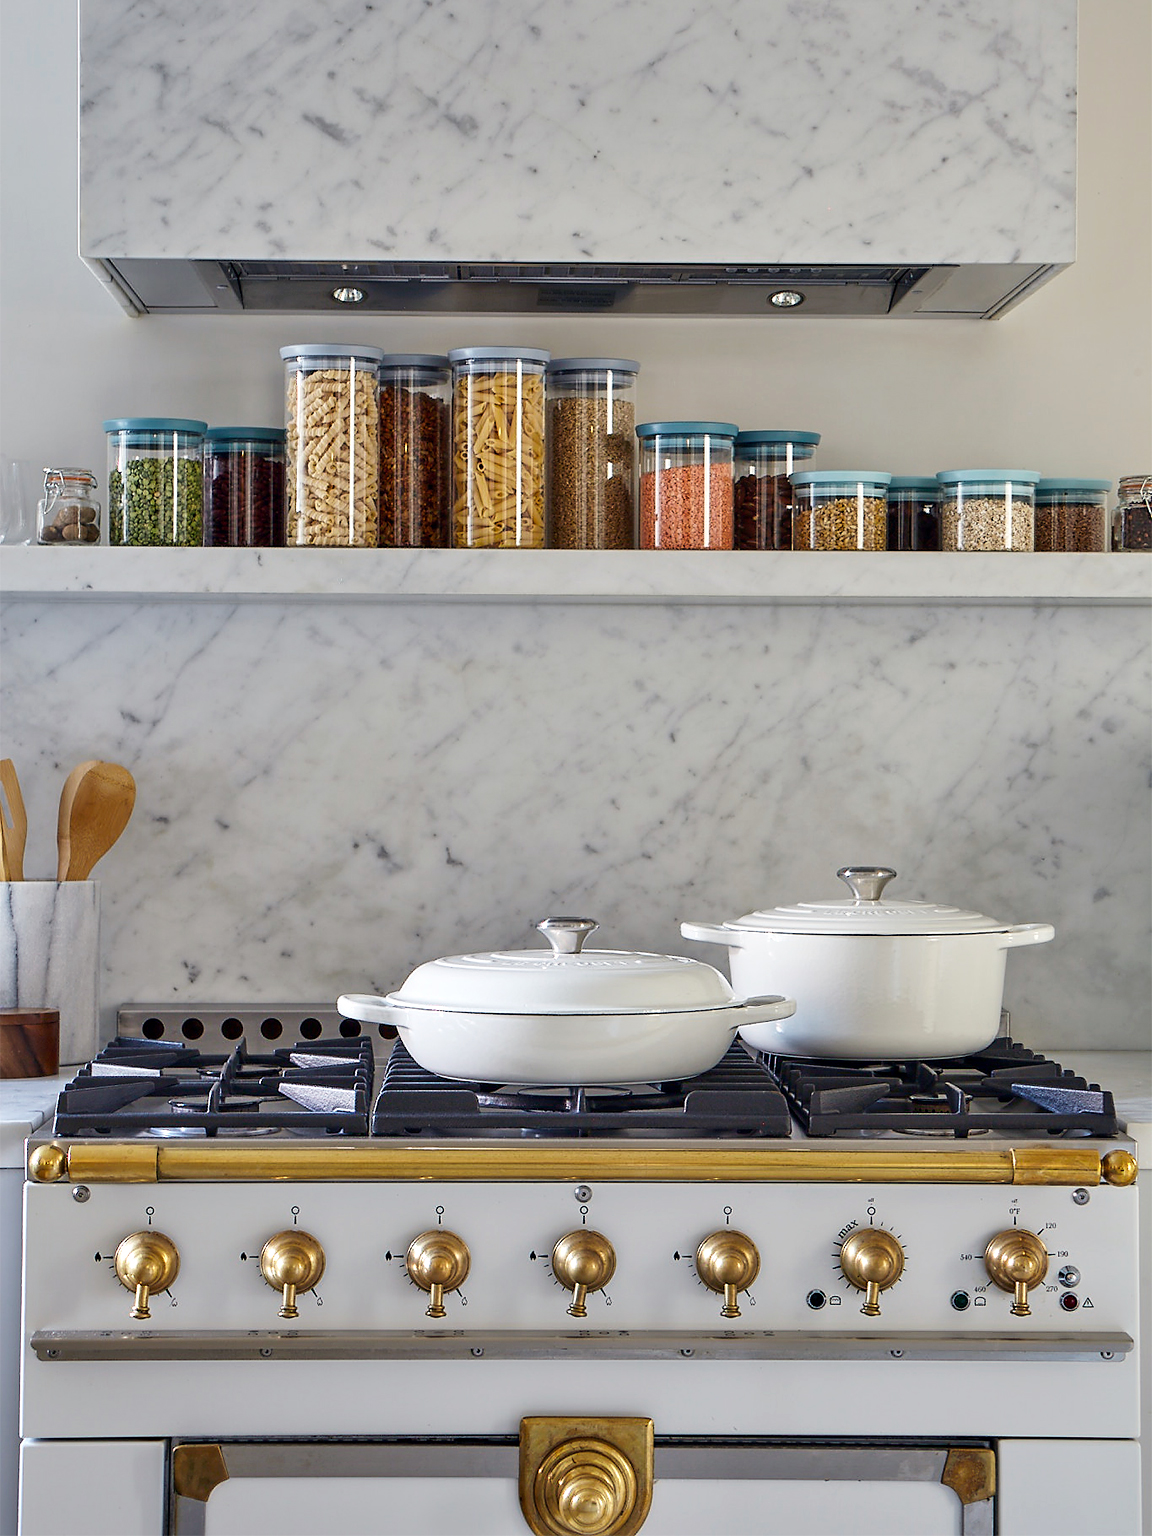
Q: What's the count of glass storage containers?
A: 14